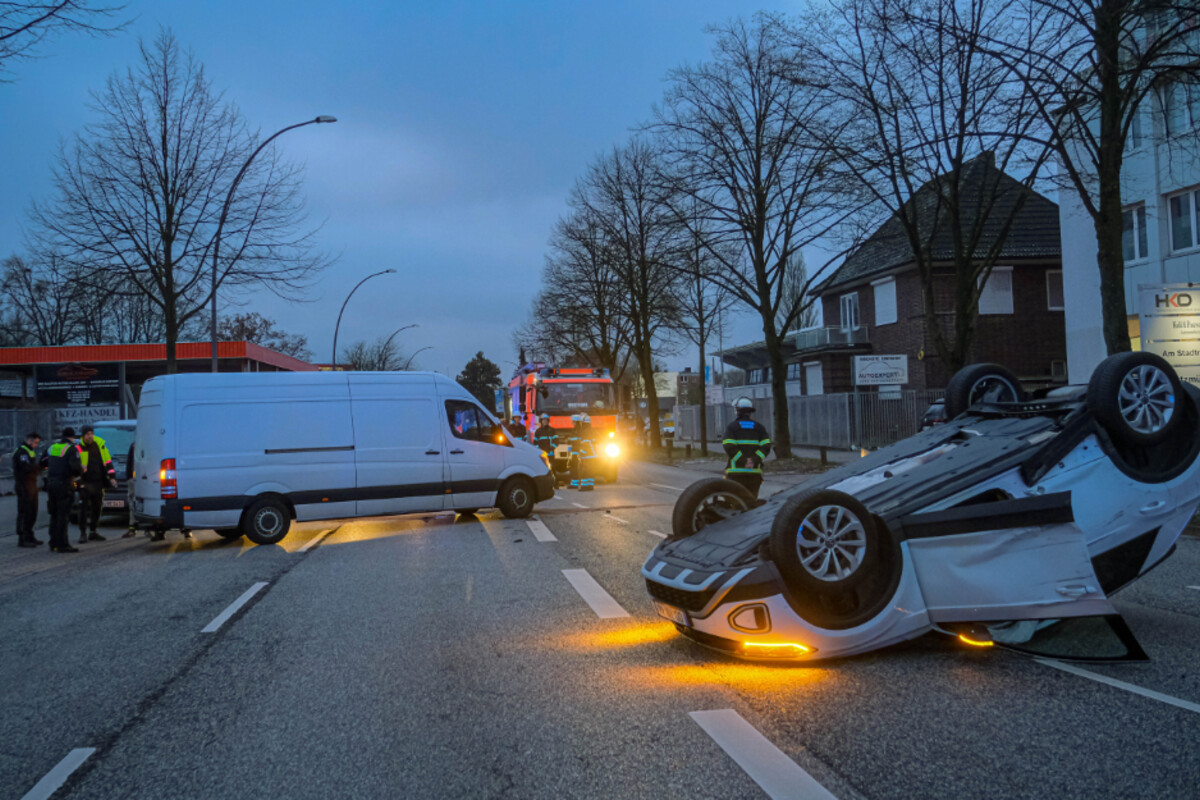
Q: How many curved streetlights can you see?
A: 4